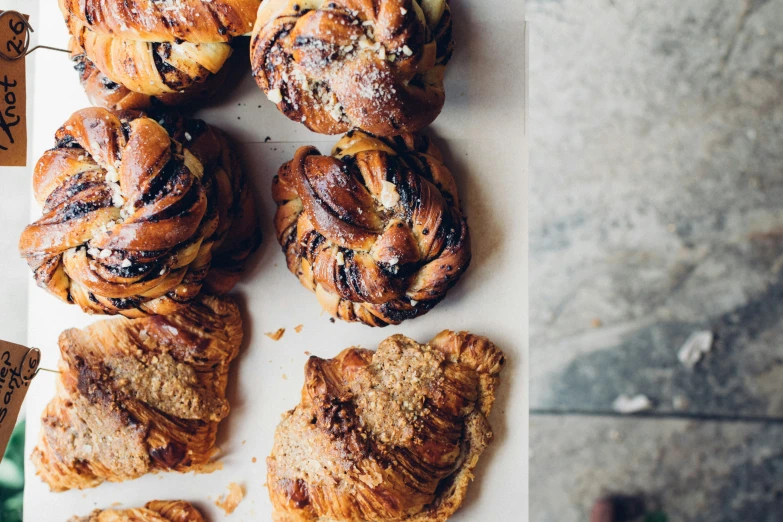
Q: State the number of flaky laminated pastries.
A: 3